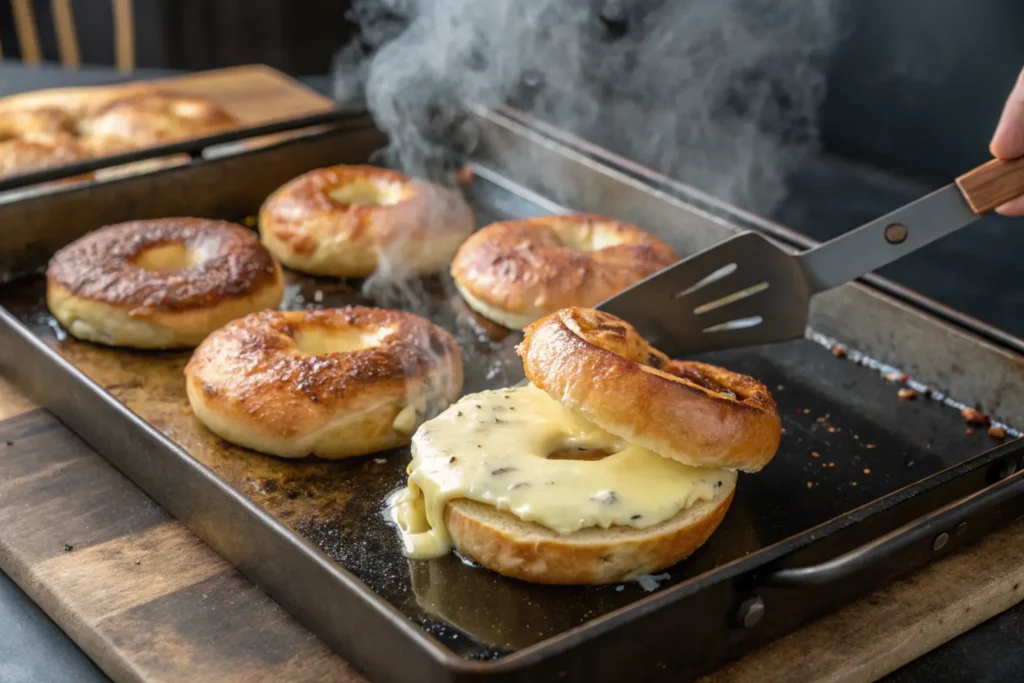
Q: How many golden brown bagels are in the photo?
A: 5